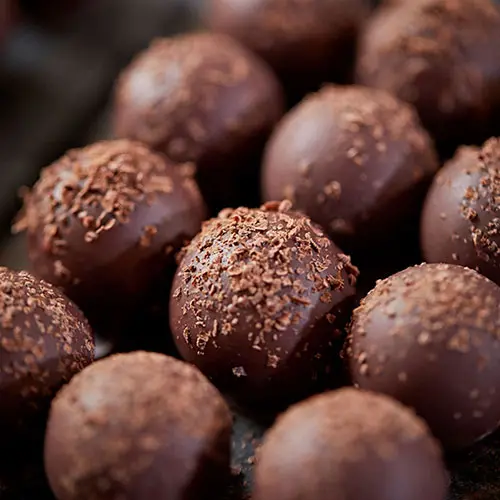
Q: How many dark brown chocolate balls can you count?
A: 11